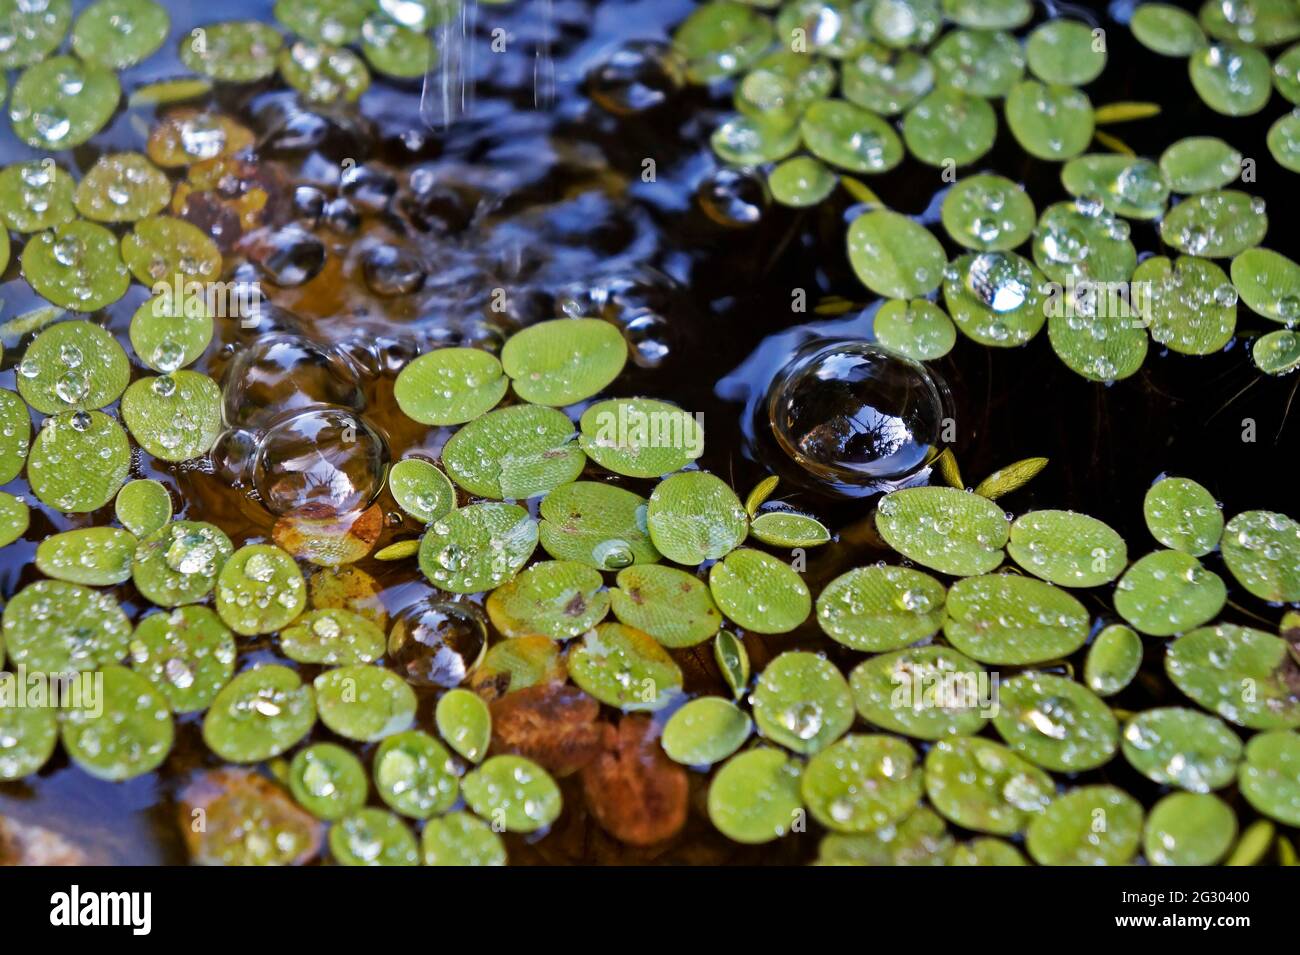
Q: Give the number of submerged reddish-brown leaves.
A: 2